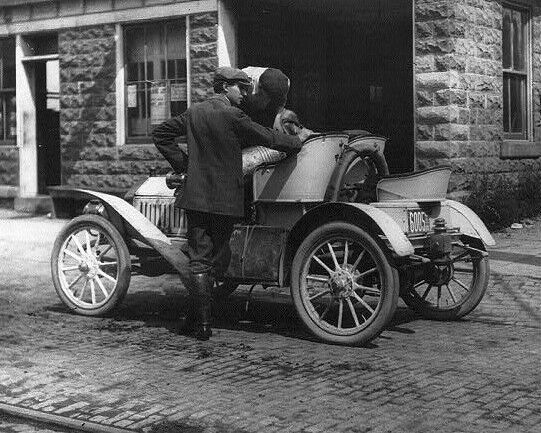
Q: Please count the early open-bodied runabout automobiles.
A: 1